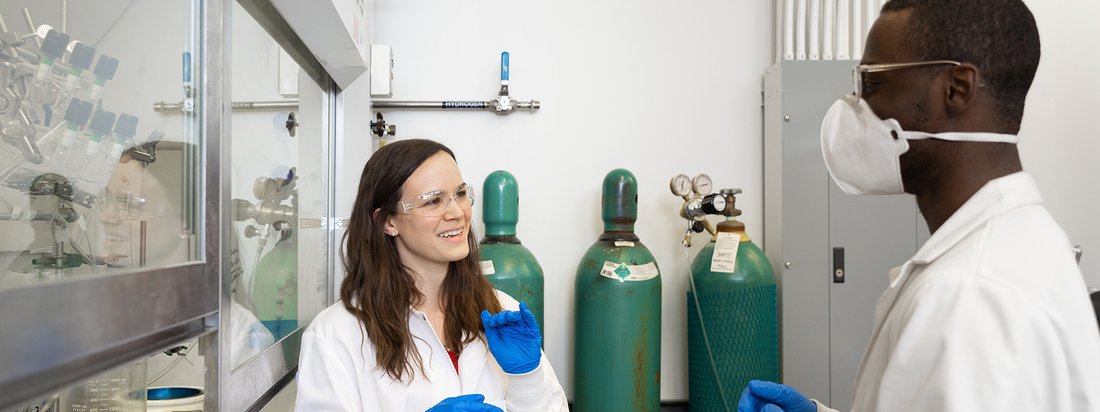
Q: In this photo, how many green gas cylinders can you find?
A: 3